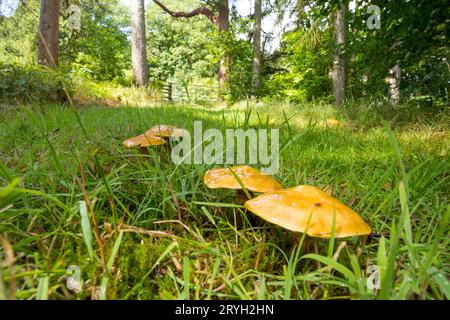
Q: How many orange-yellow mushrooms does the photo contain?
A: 4